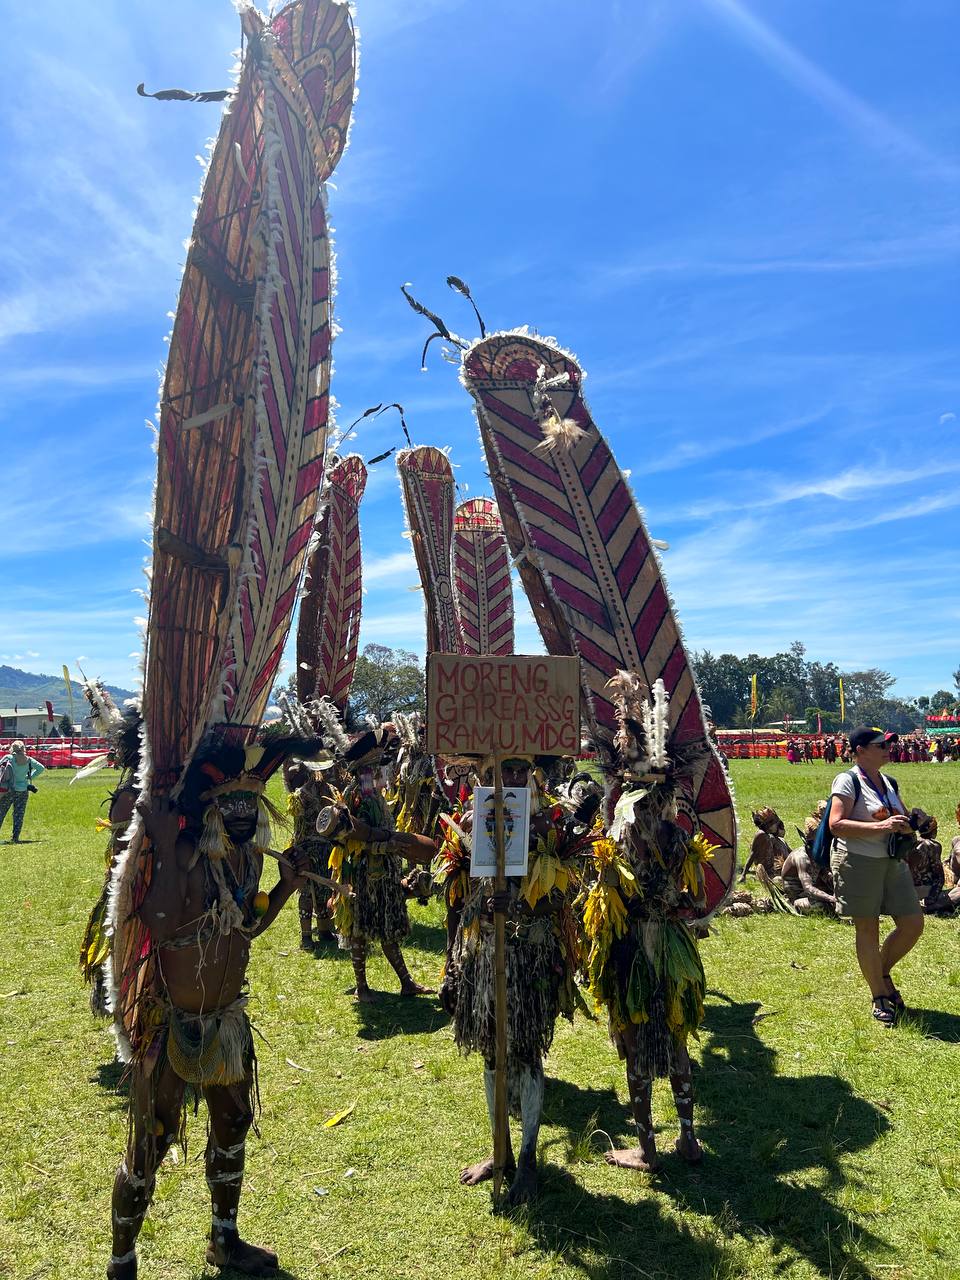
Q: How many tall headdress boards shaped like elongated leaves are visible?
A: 5